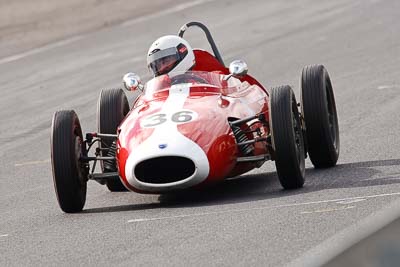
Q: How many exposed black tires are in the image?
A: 4